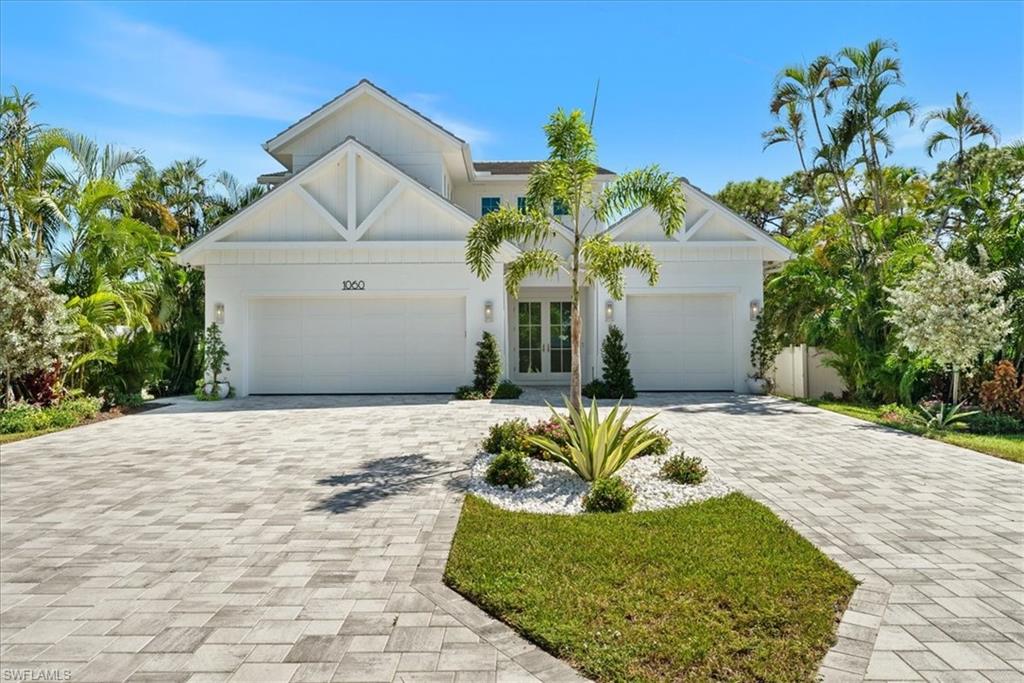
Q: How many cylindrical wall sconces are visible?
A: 4